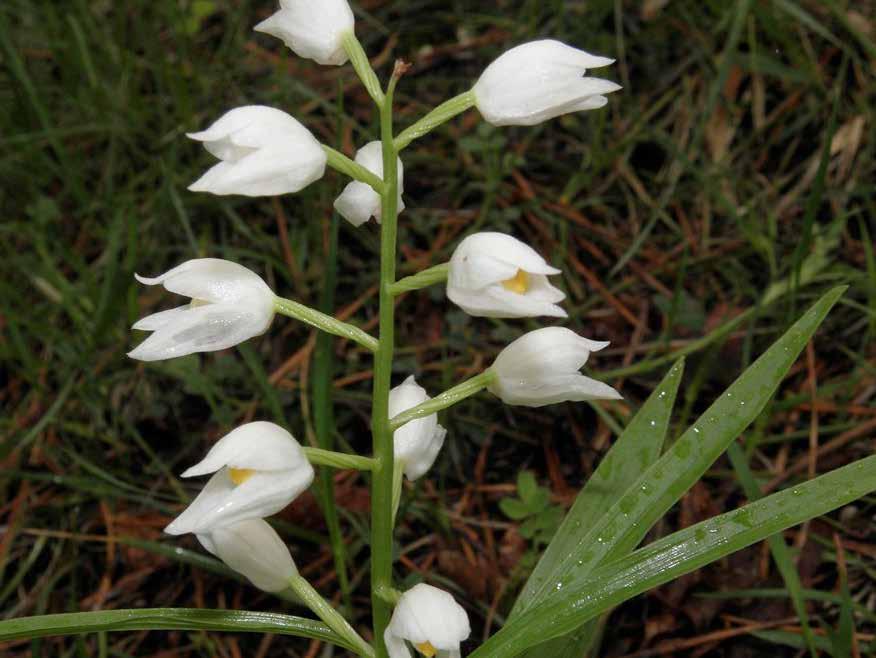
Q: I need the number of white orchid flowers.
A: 11